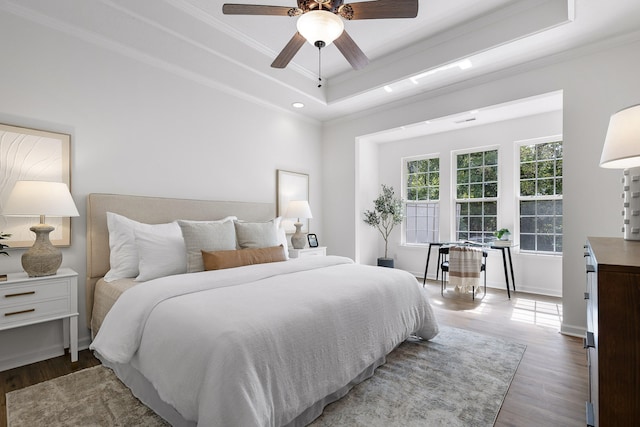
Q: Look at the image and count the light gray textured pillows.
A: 2